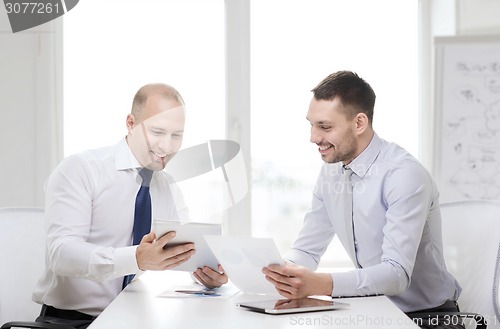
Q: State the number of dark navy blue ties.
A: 1